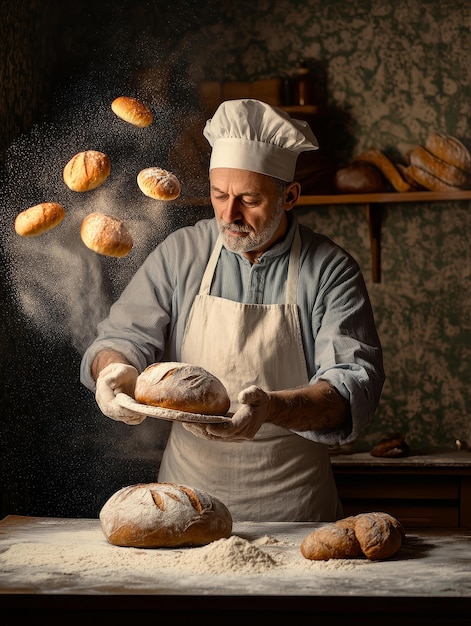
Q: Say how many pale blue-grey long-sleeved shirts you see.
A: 1